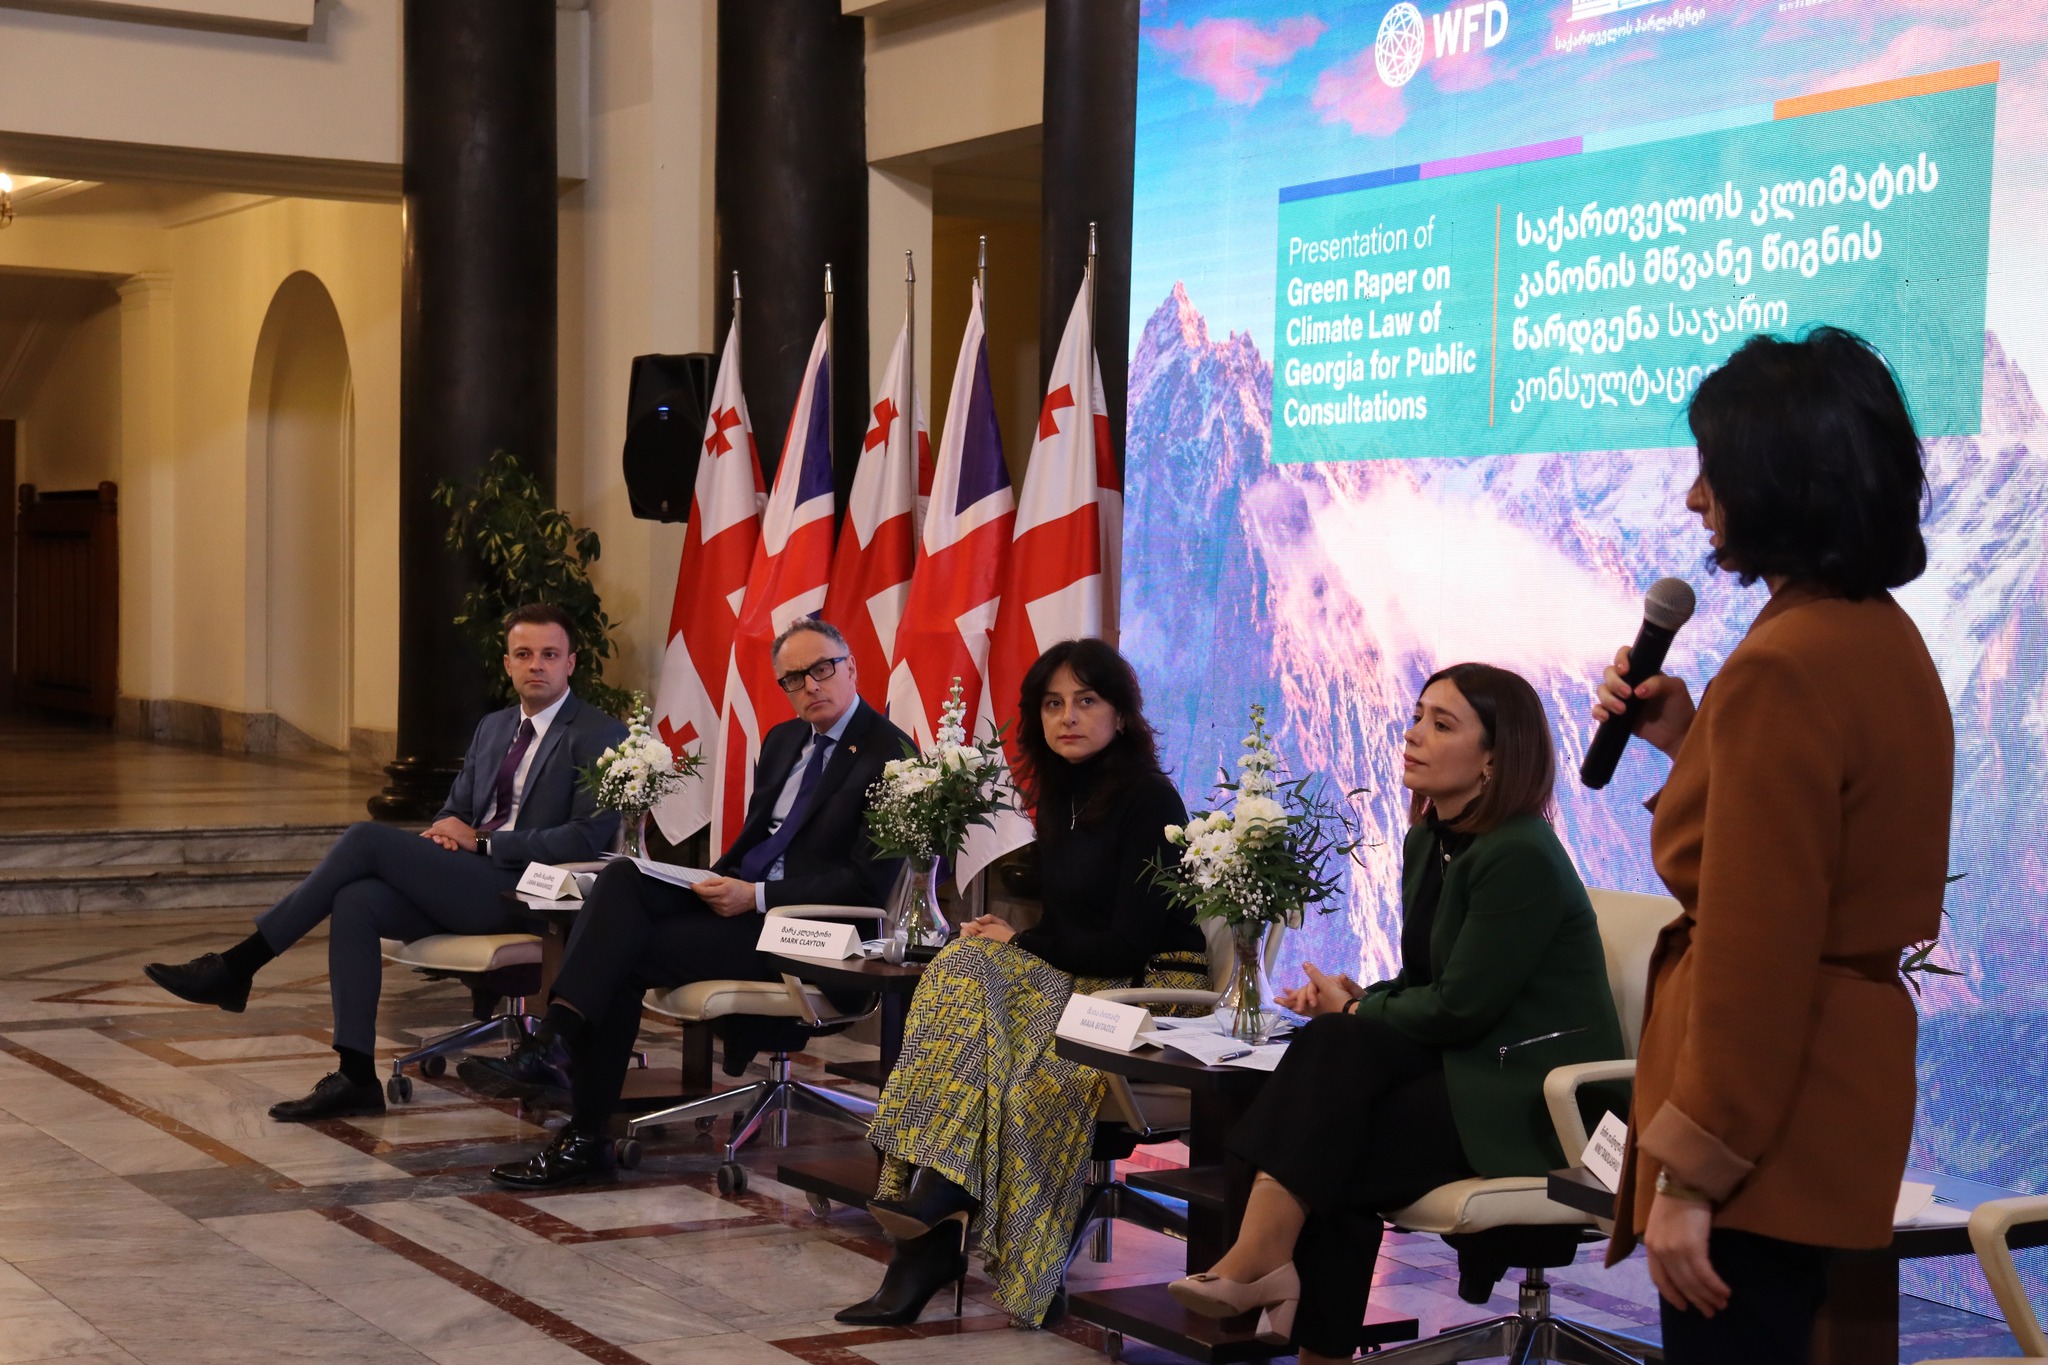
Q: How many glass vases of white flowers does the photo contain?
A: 3